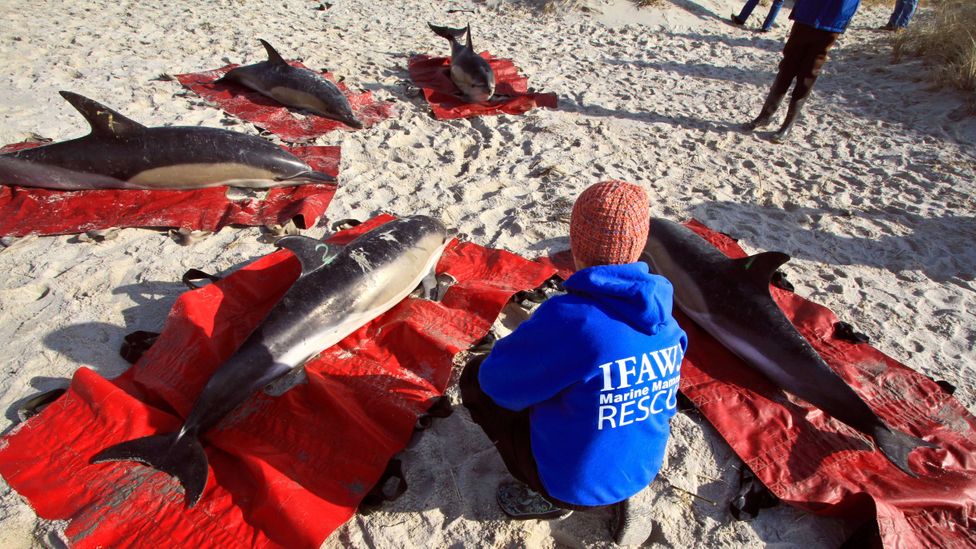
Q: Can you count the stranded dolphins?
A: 5